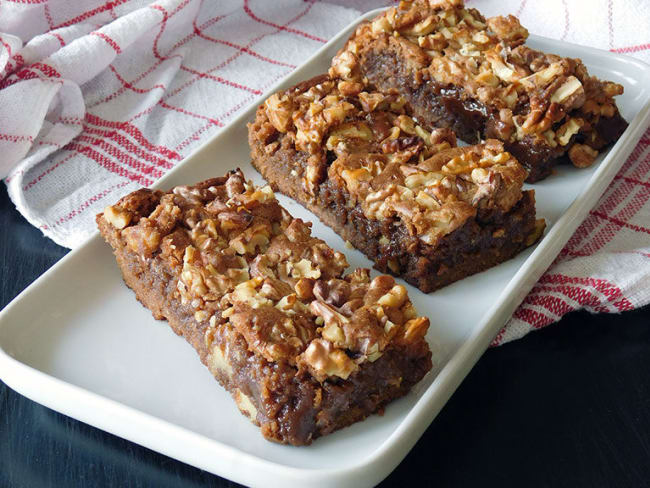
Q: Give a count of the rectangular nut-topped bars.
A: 3